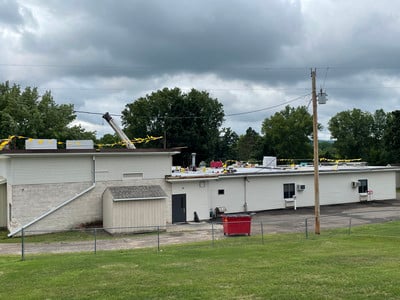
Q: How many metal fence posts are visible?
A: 7